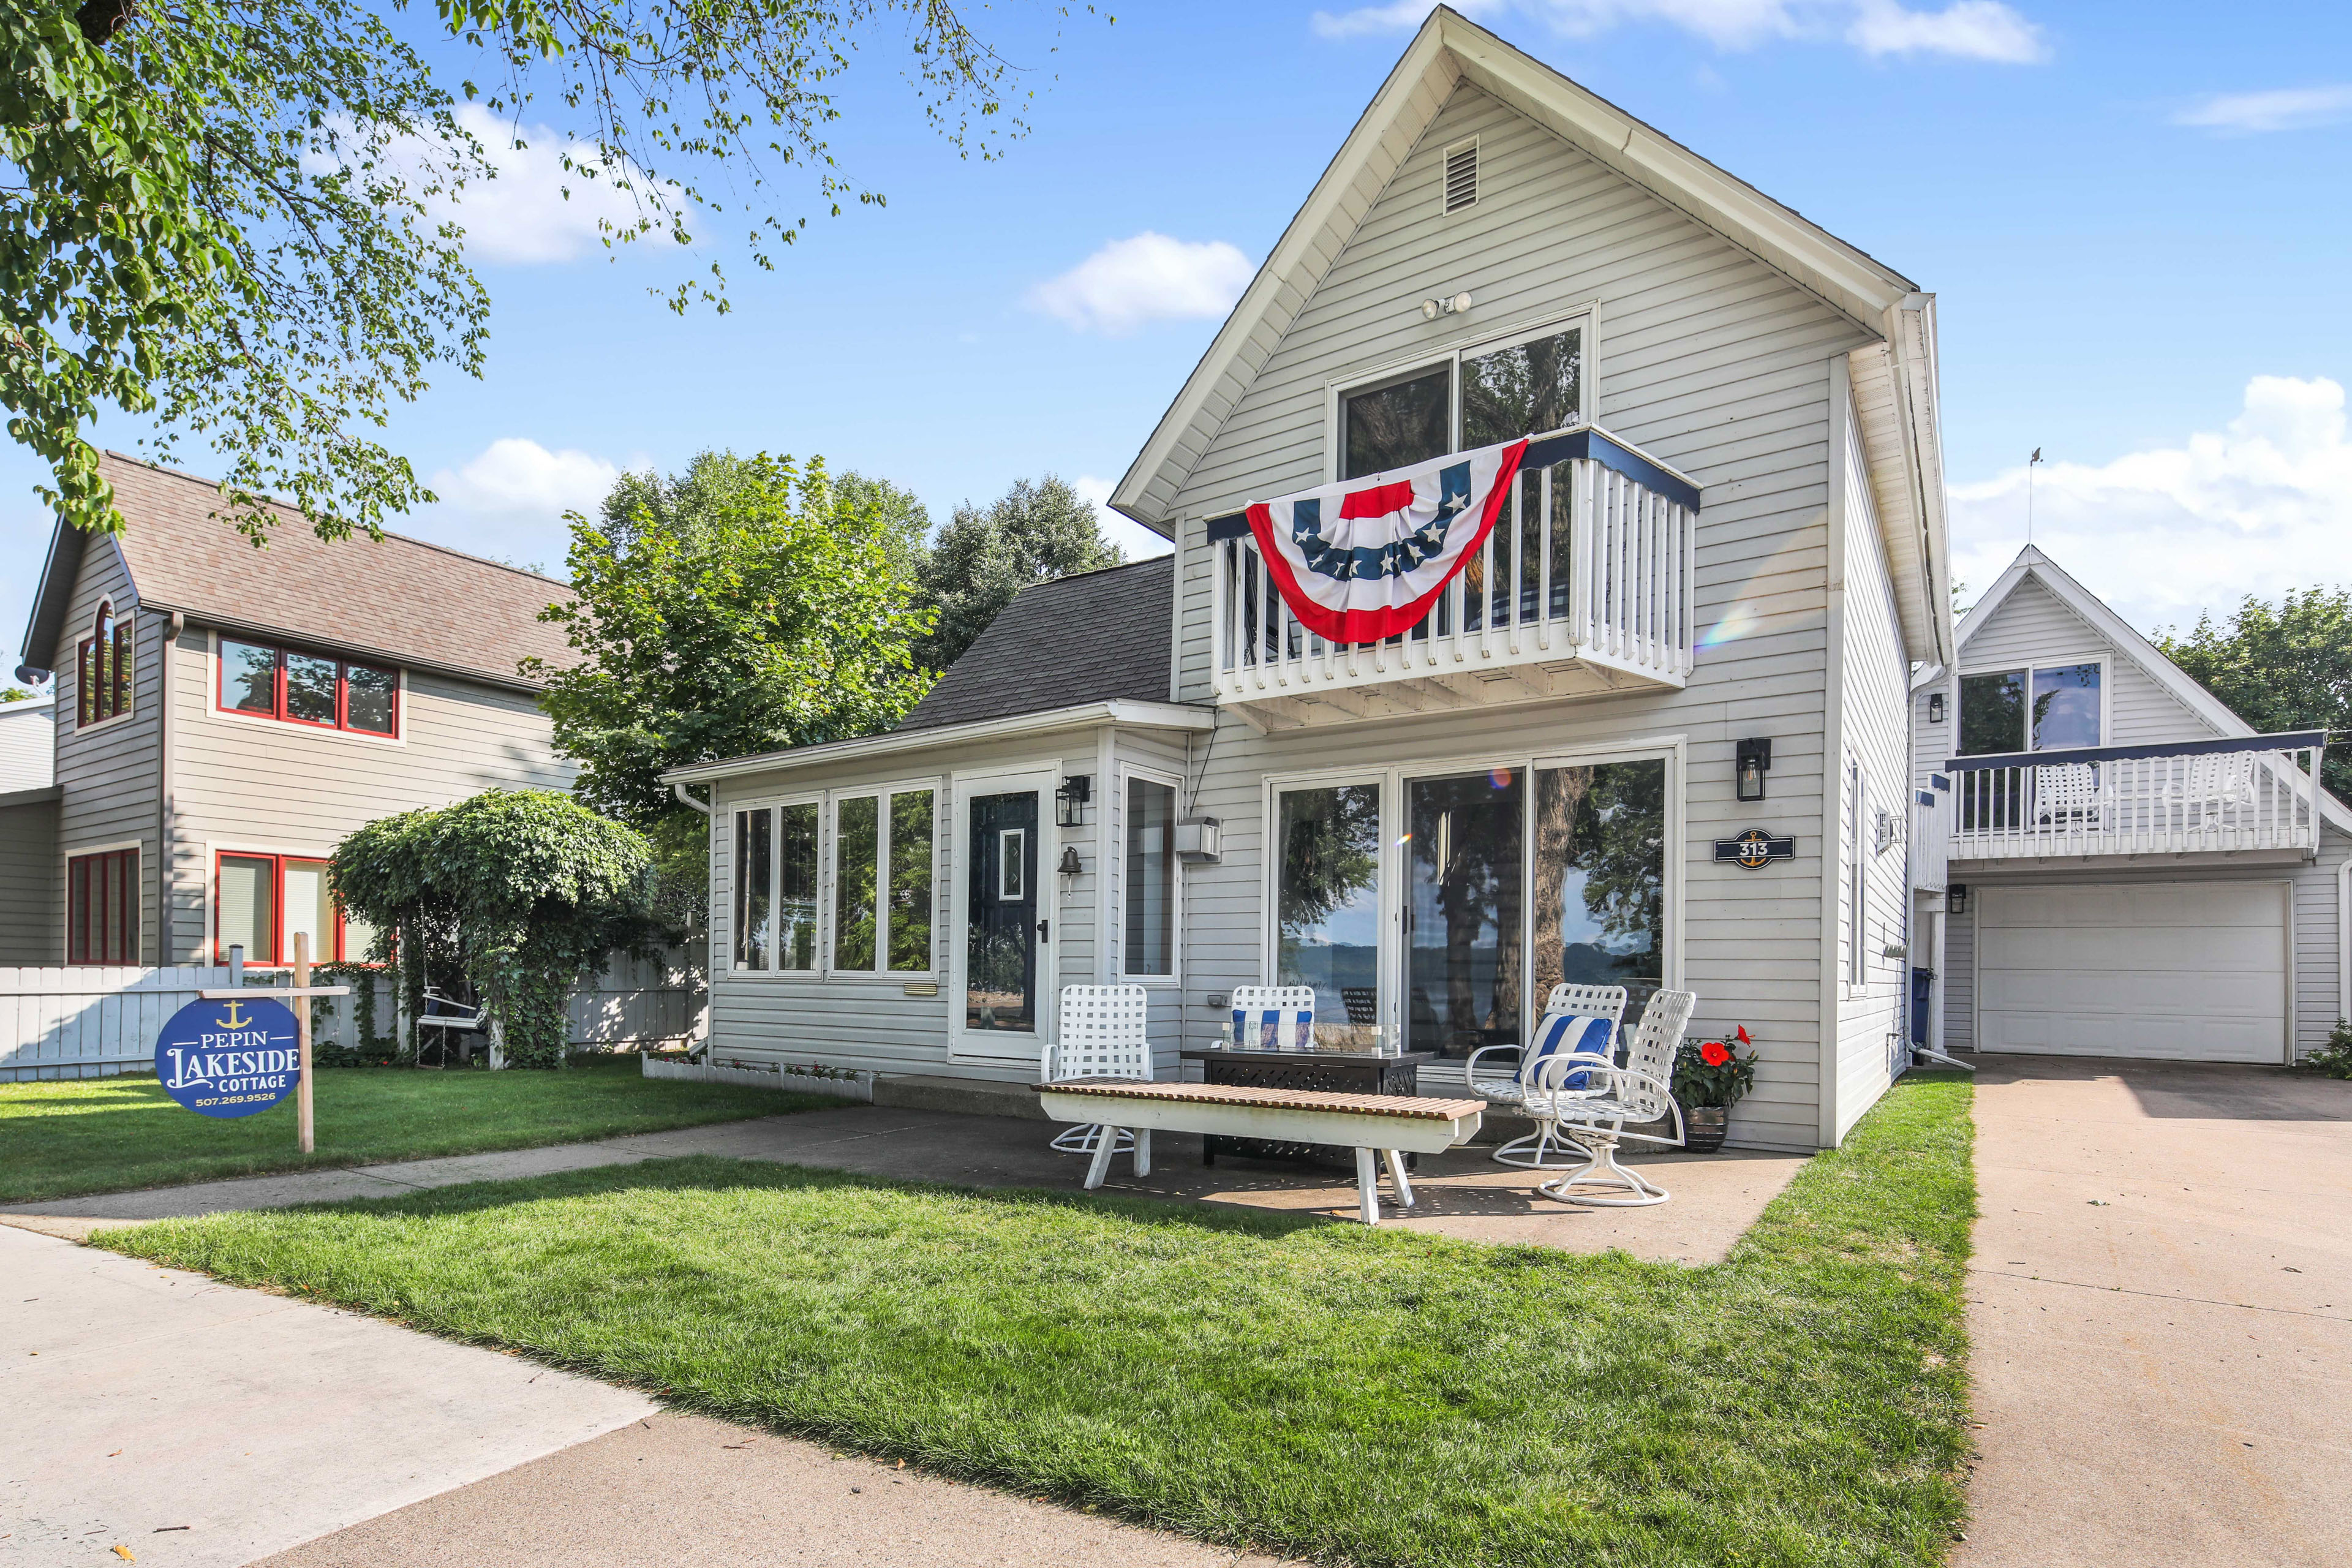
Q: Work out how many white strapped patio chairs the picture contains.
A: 6